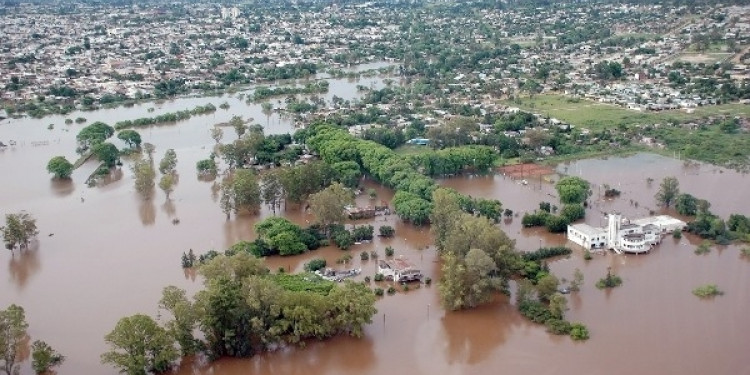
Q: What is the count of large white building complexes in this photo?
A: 1